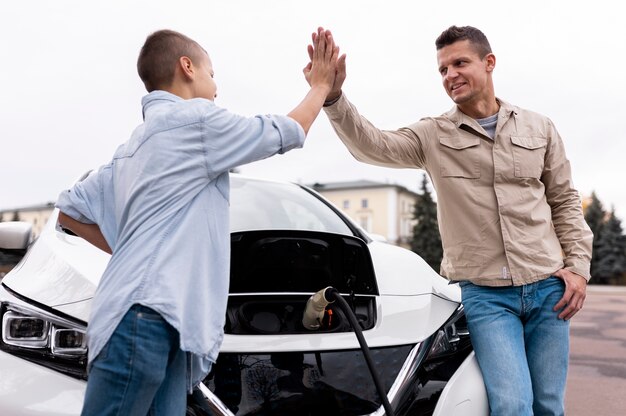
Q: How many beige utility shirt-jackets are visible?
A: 1